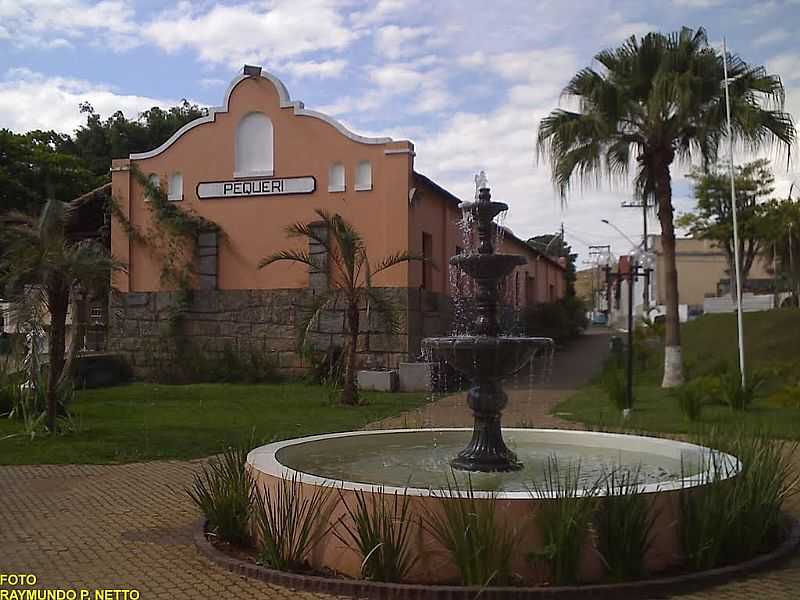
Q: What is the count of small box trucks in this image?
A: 0